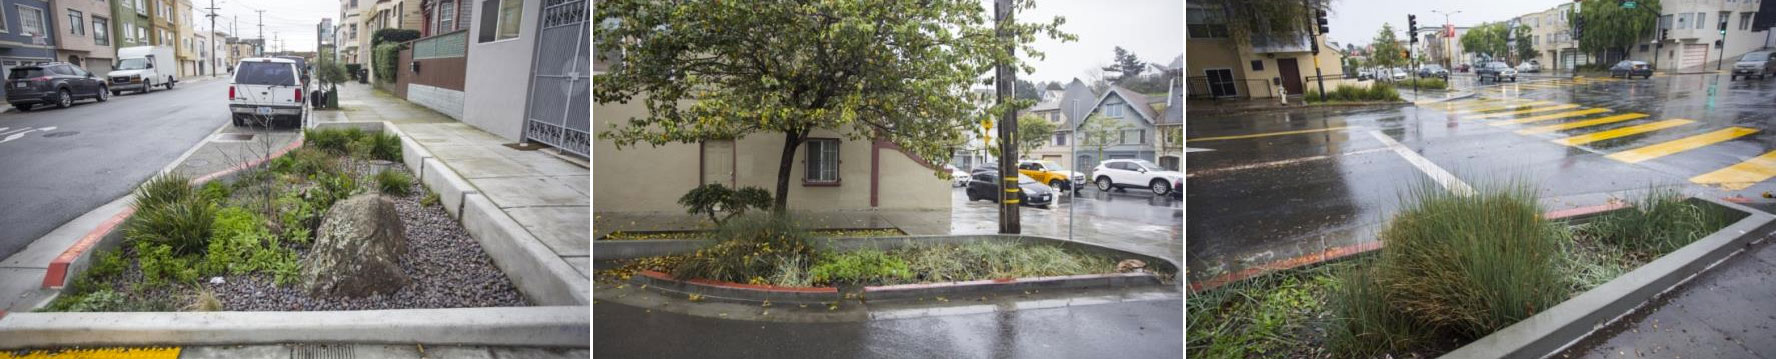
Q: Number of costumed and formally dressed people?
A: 0